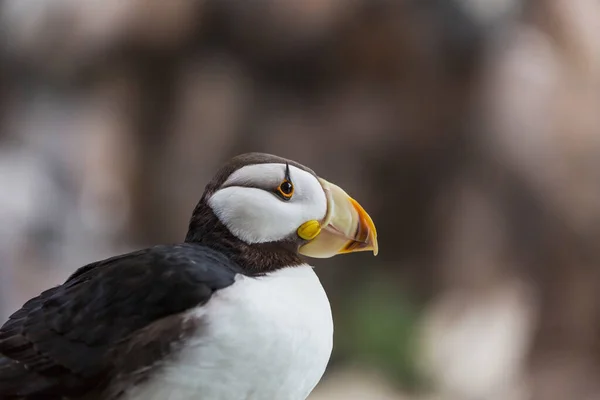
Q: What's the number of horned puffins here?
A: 1